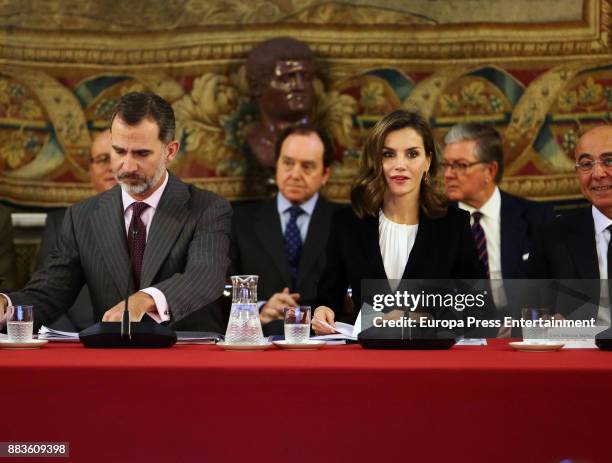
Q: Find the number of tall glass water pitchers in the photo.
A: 1